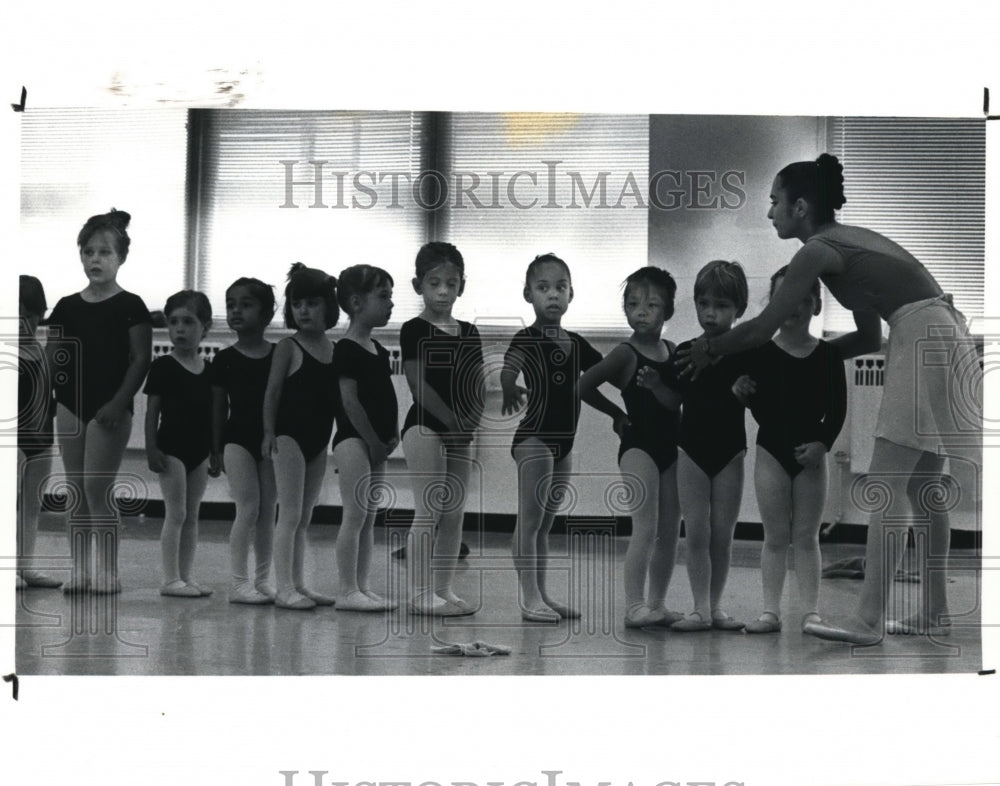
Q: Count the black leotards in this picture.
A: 11